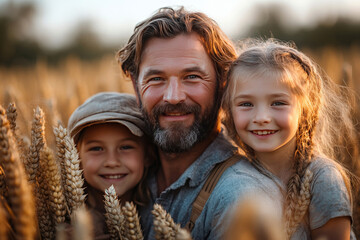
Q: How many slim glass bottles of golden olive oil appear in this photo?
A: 0